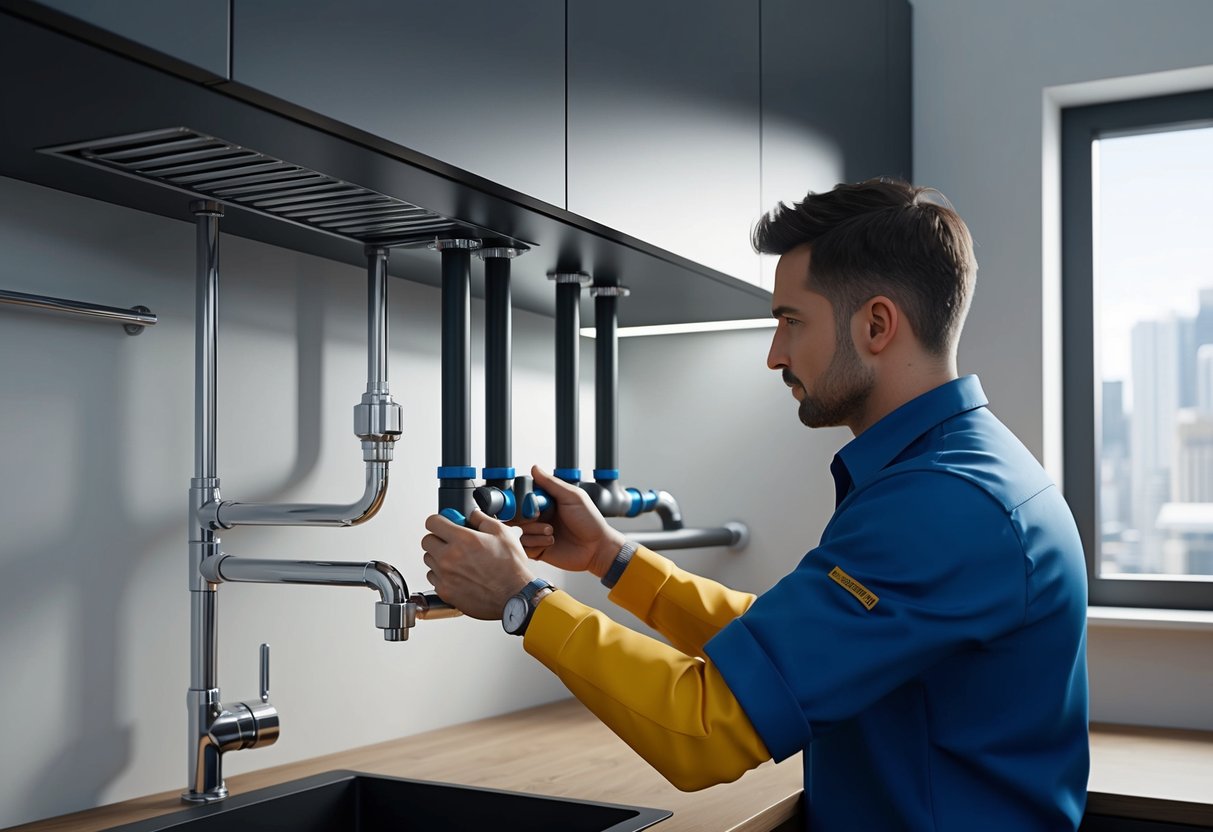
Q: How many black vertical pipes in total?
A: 4